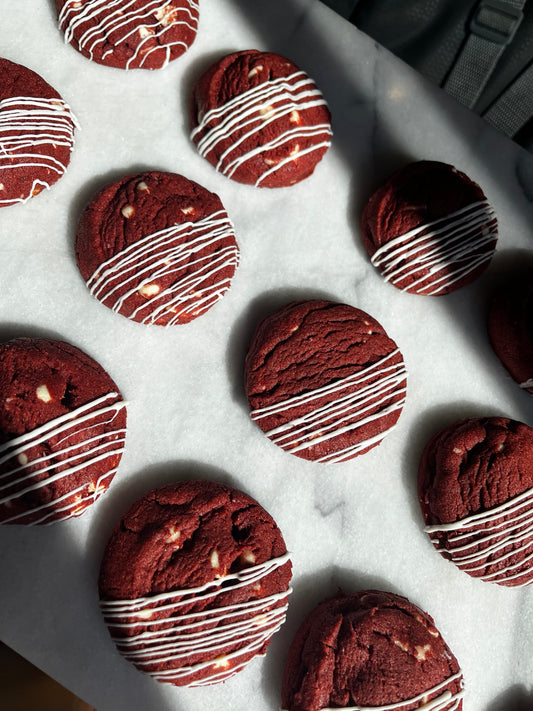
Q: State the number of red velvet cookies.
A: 11